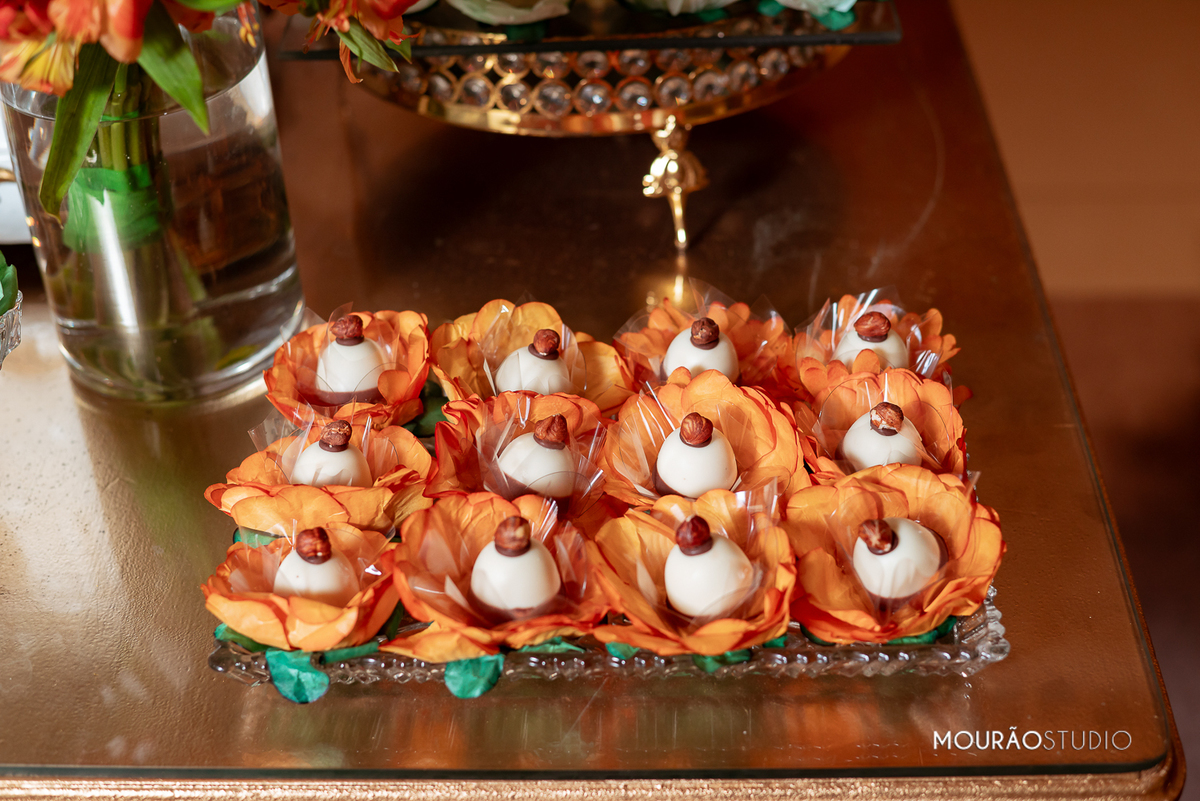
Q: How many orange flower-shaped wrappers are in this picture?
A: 12